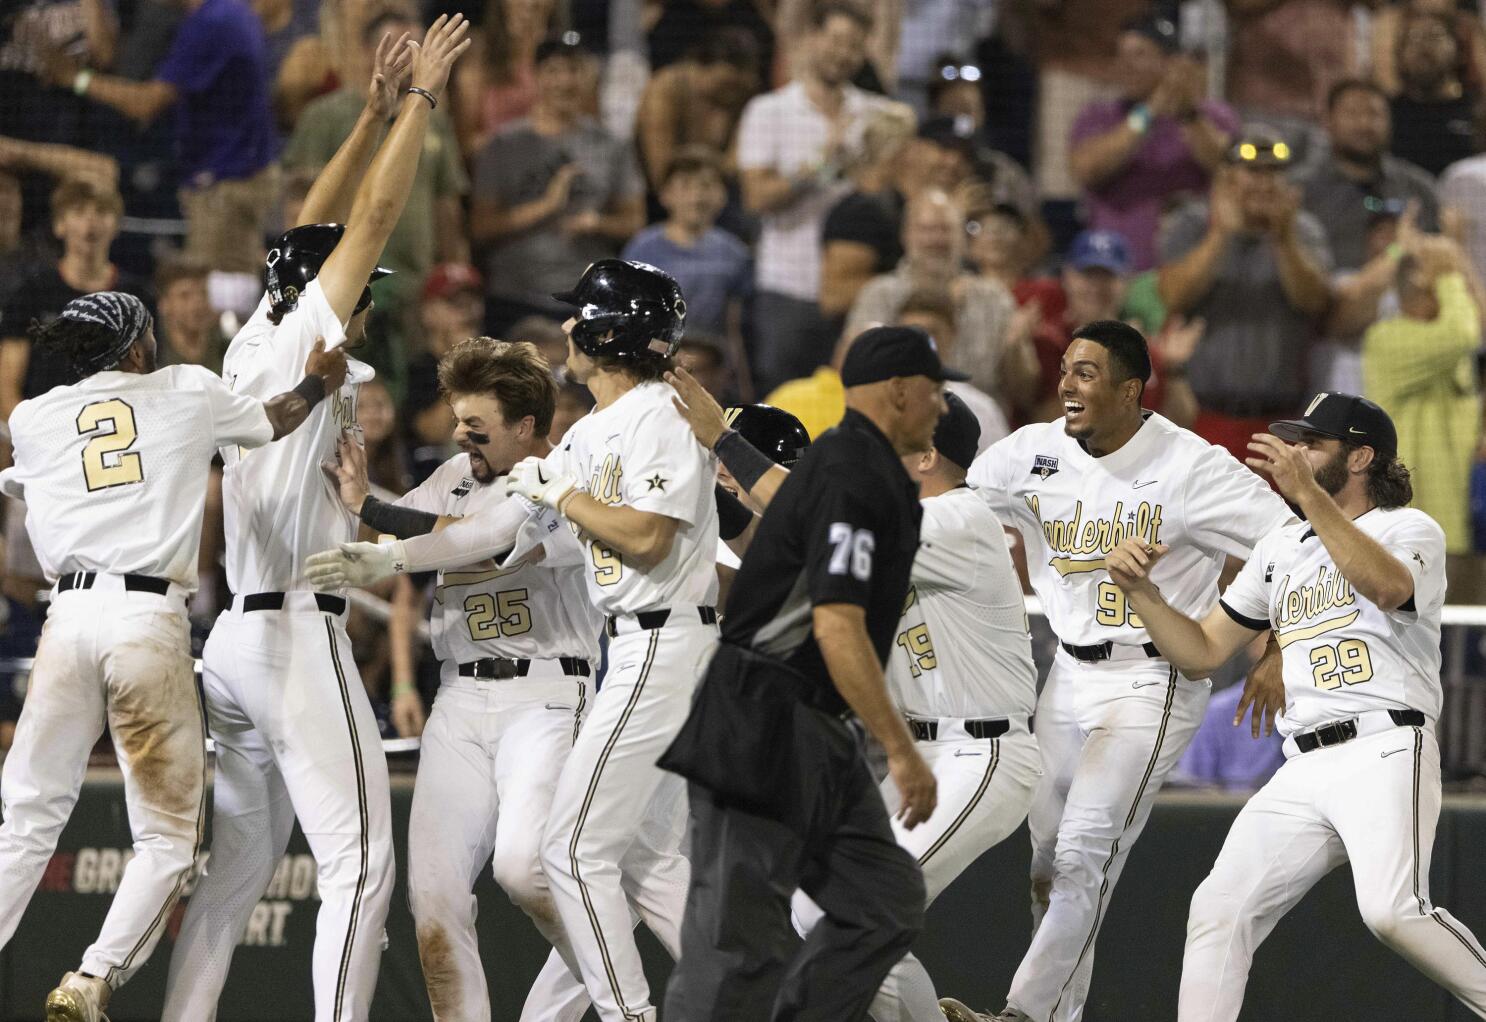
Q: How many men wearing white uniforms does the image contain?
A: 8